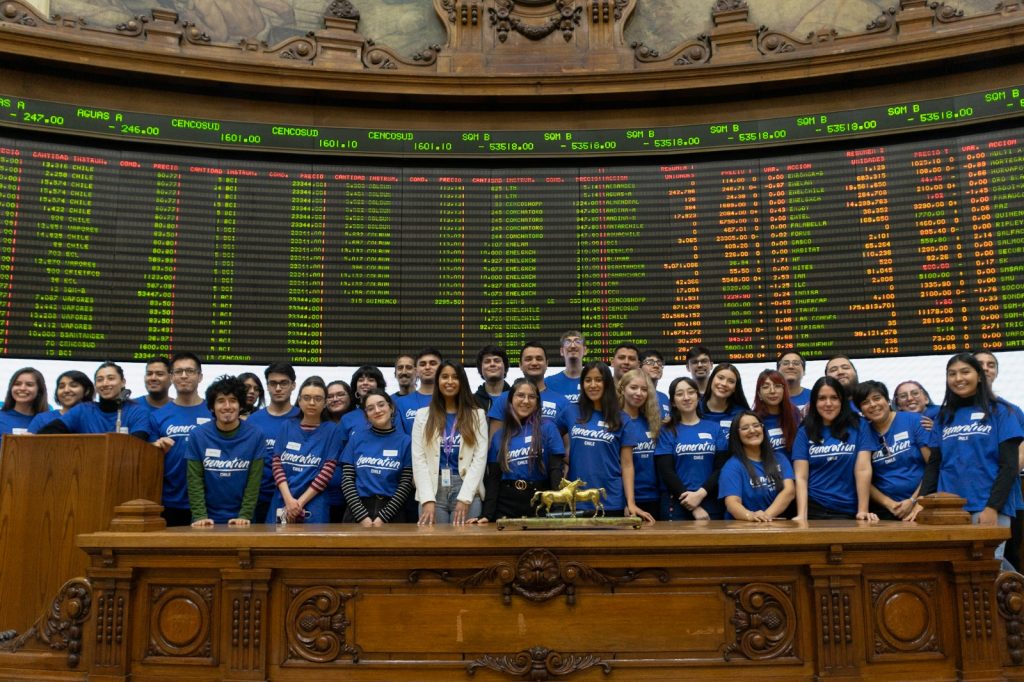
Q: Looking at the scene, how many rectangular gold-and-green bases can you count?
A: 1